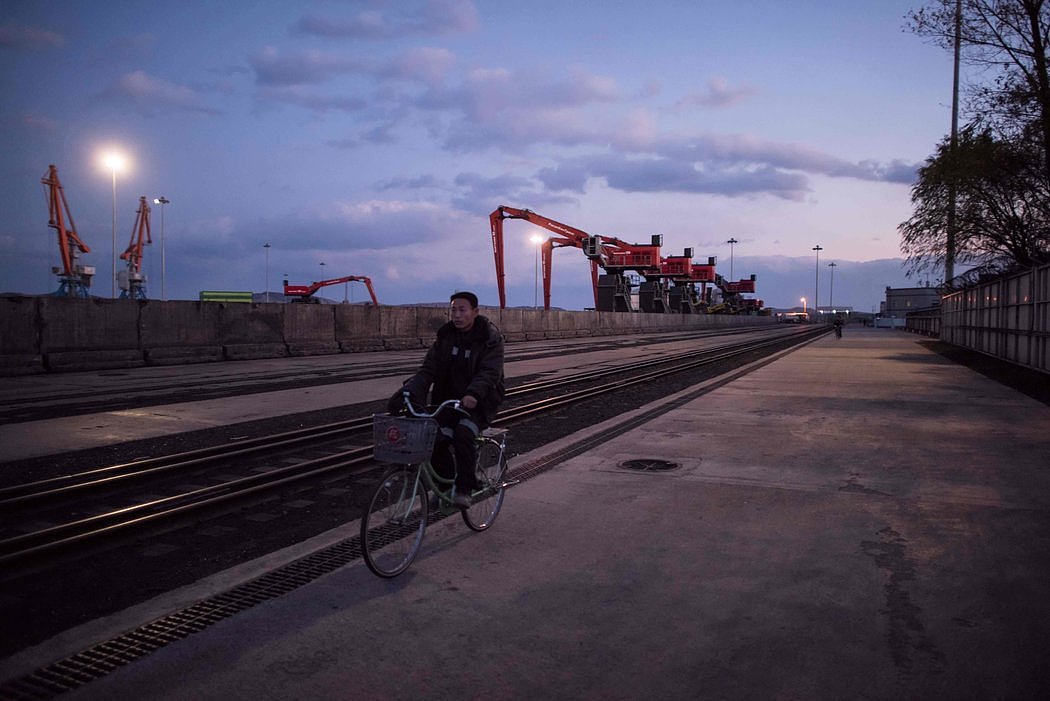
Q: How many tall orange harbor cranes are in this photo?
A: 2